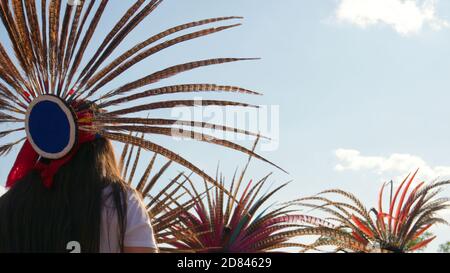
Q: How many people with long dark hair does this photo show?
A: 1